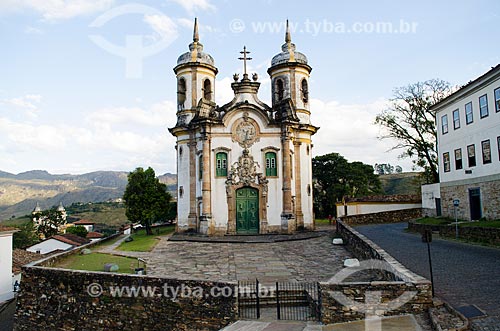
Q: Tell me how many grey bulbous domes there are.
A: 2